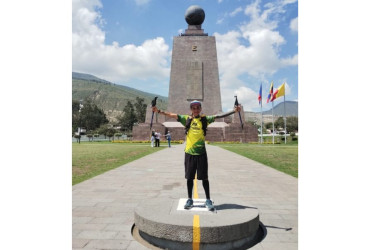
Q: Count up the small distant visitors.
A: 3